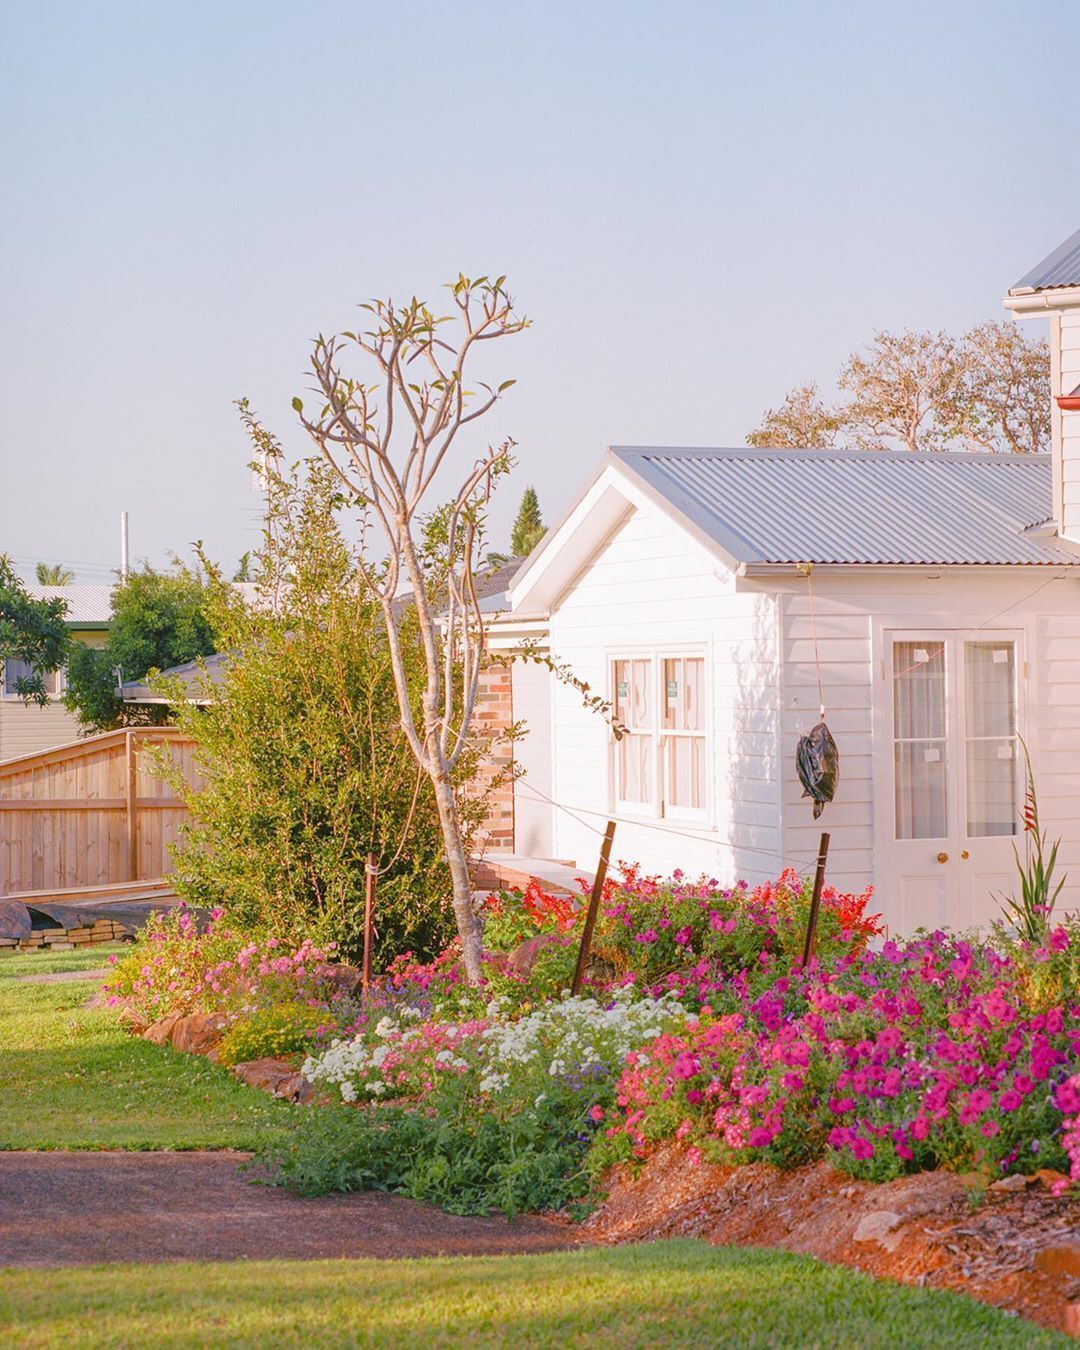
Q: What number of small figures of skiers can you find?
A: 0